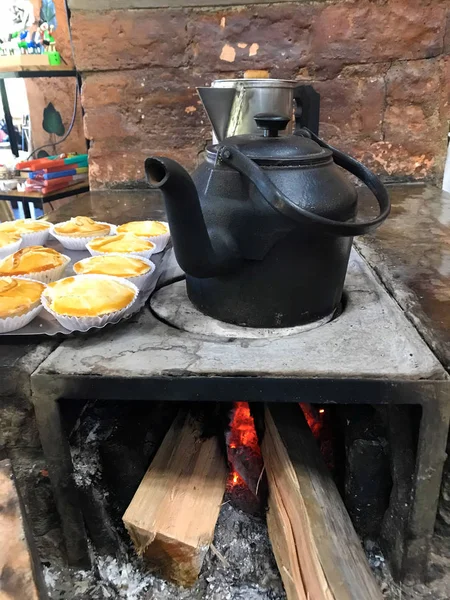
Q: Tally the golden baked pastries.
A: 9